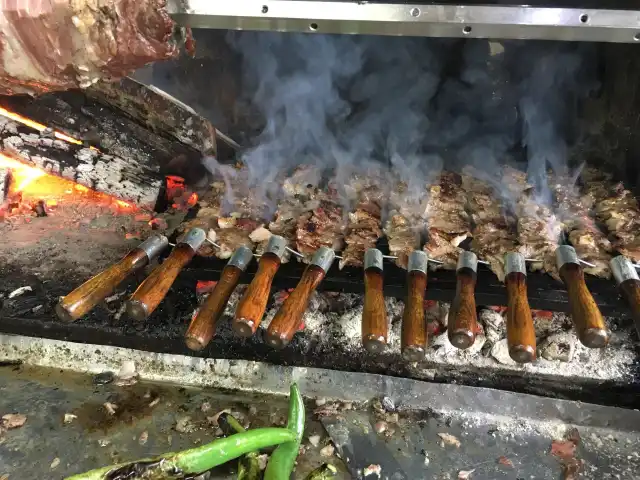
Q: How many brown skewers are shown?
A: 11